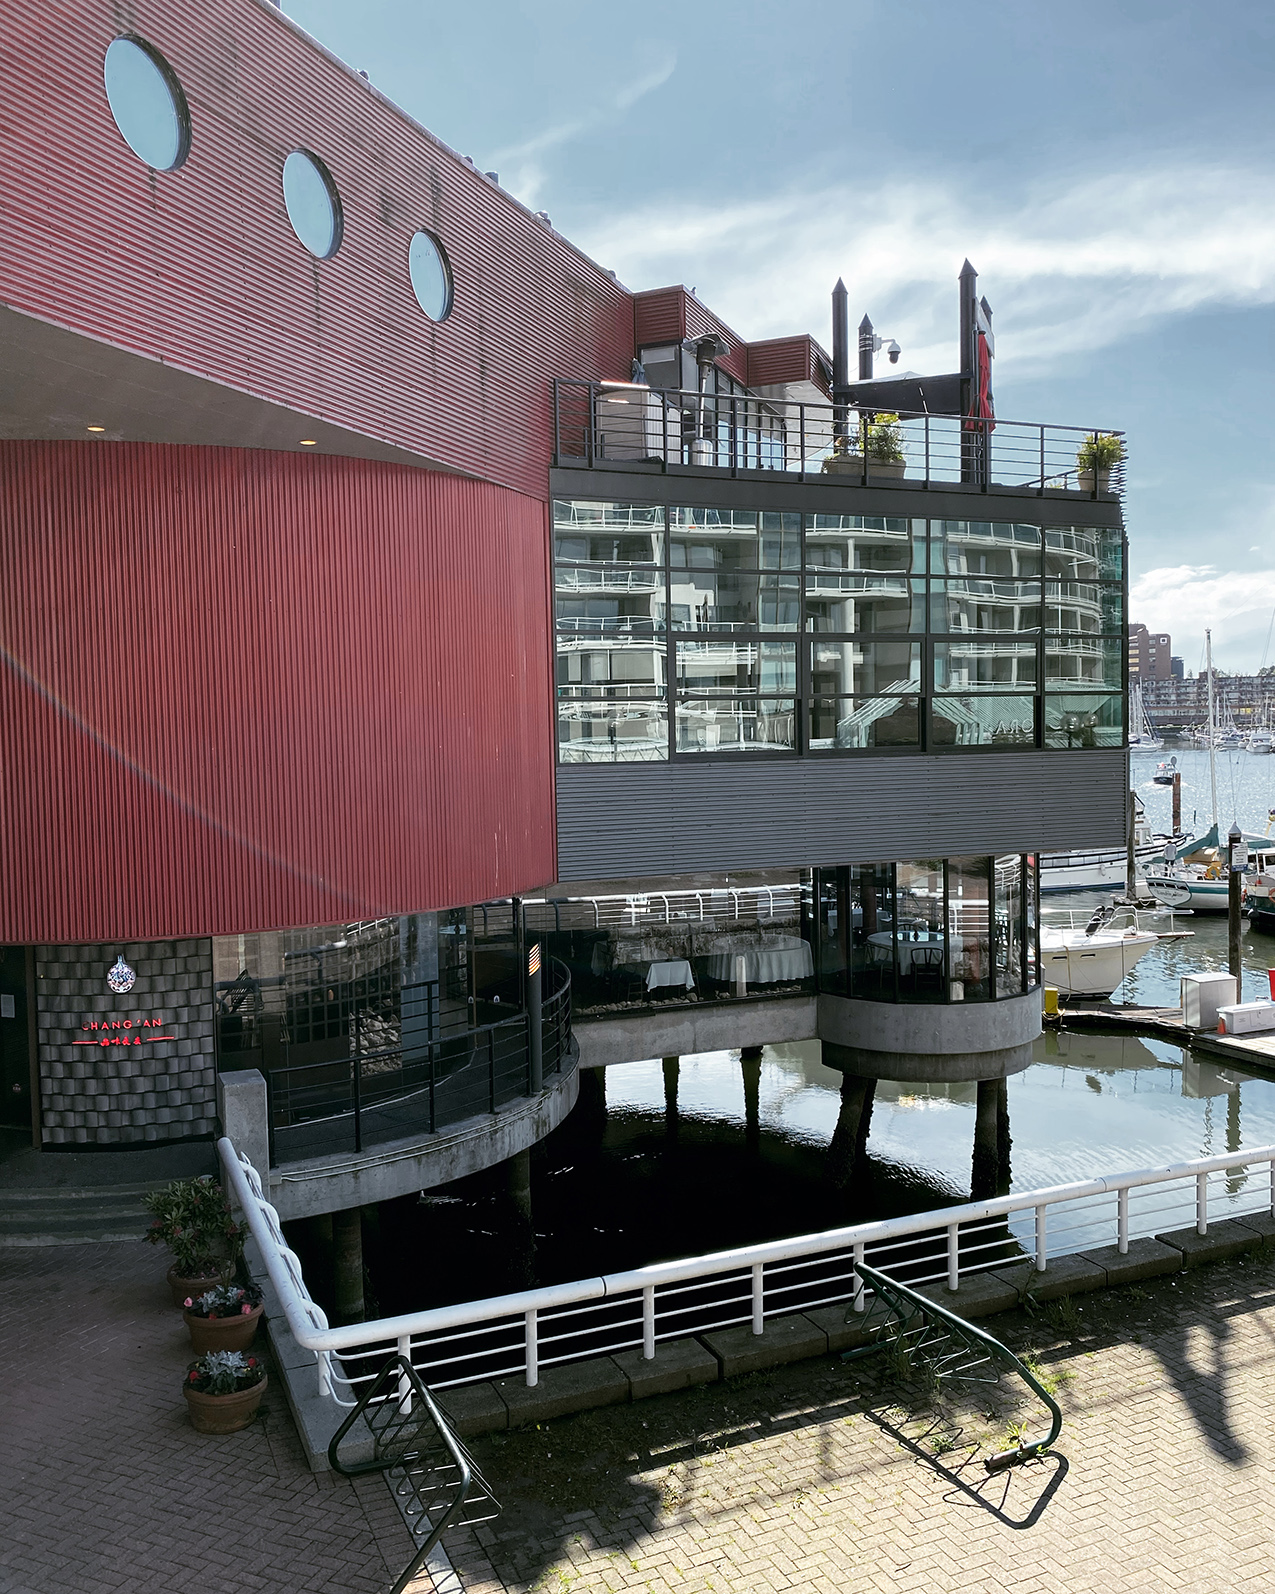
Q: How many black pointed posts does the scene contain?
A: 4